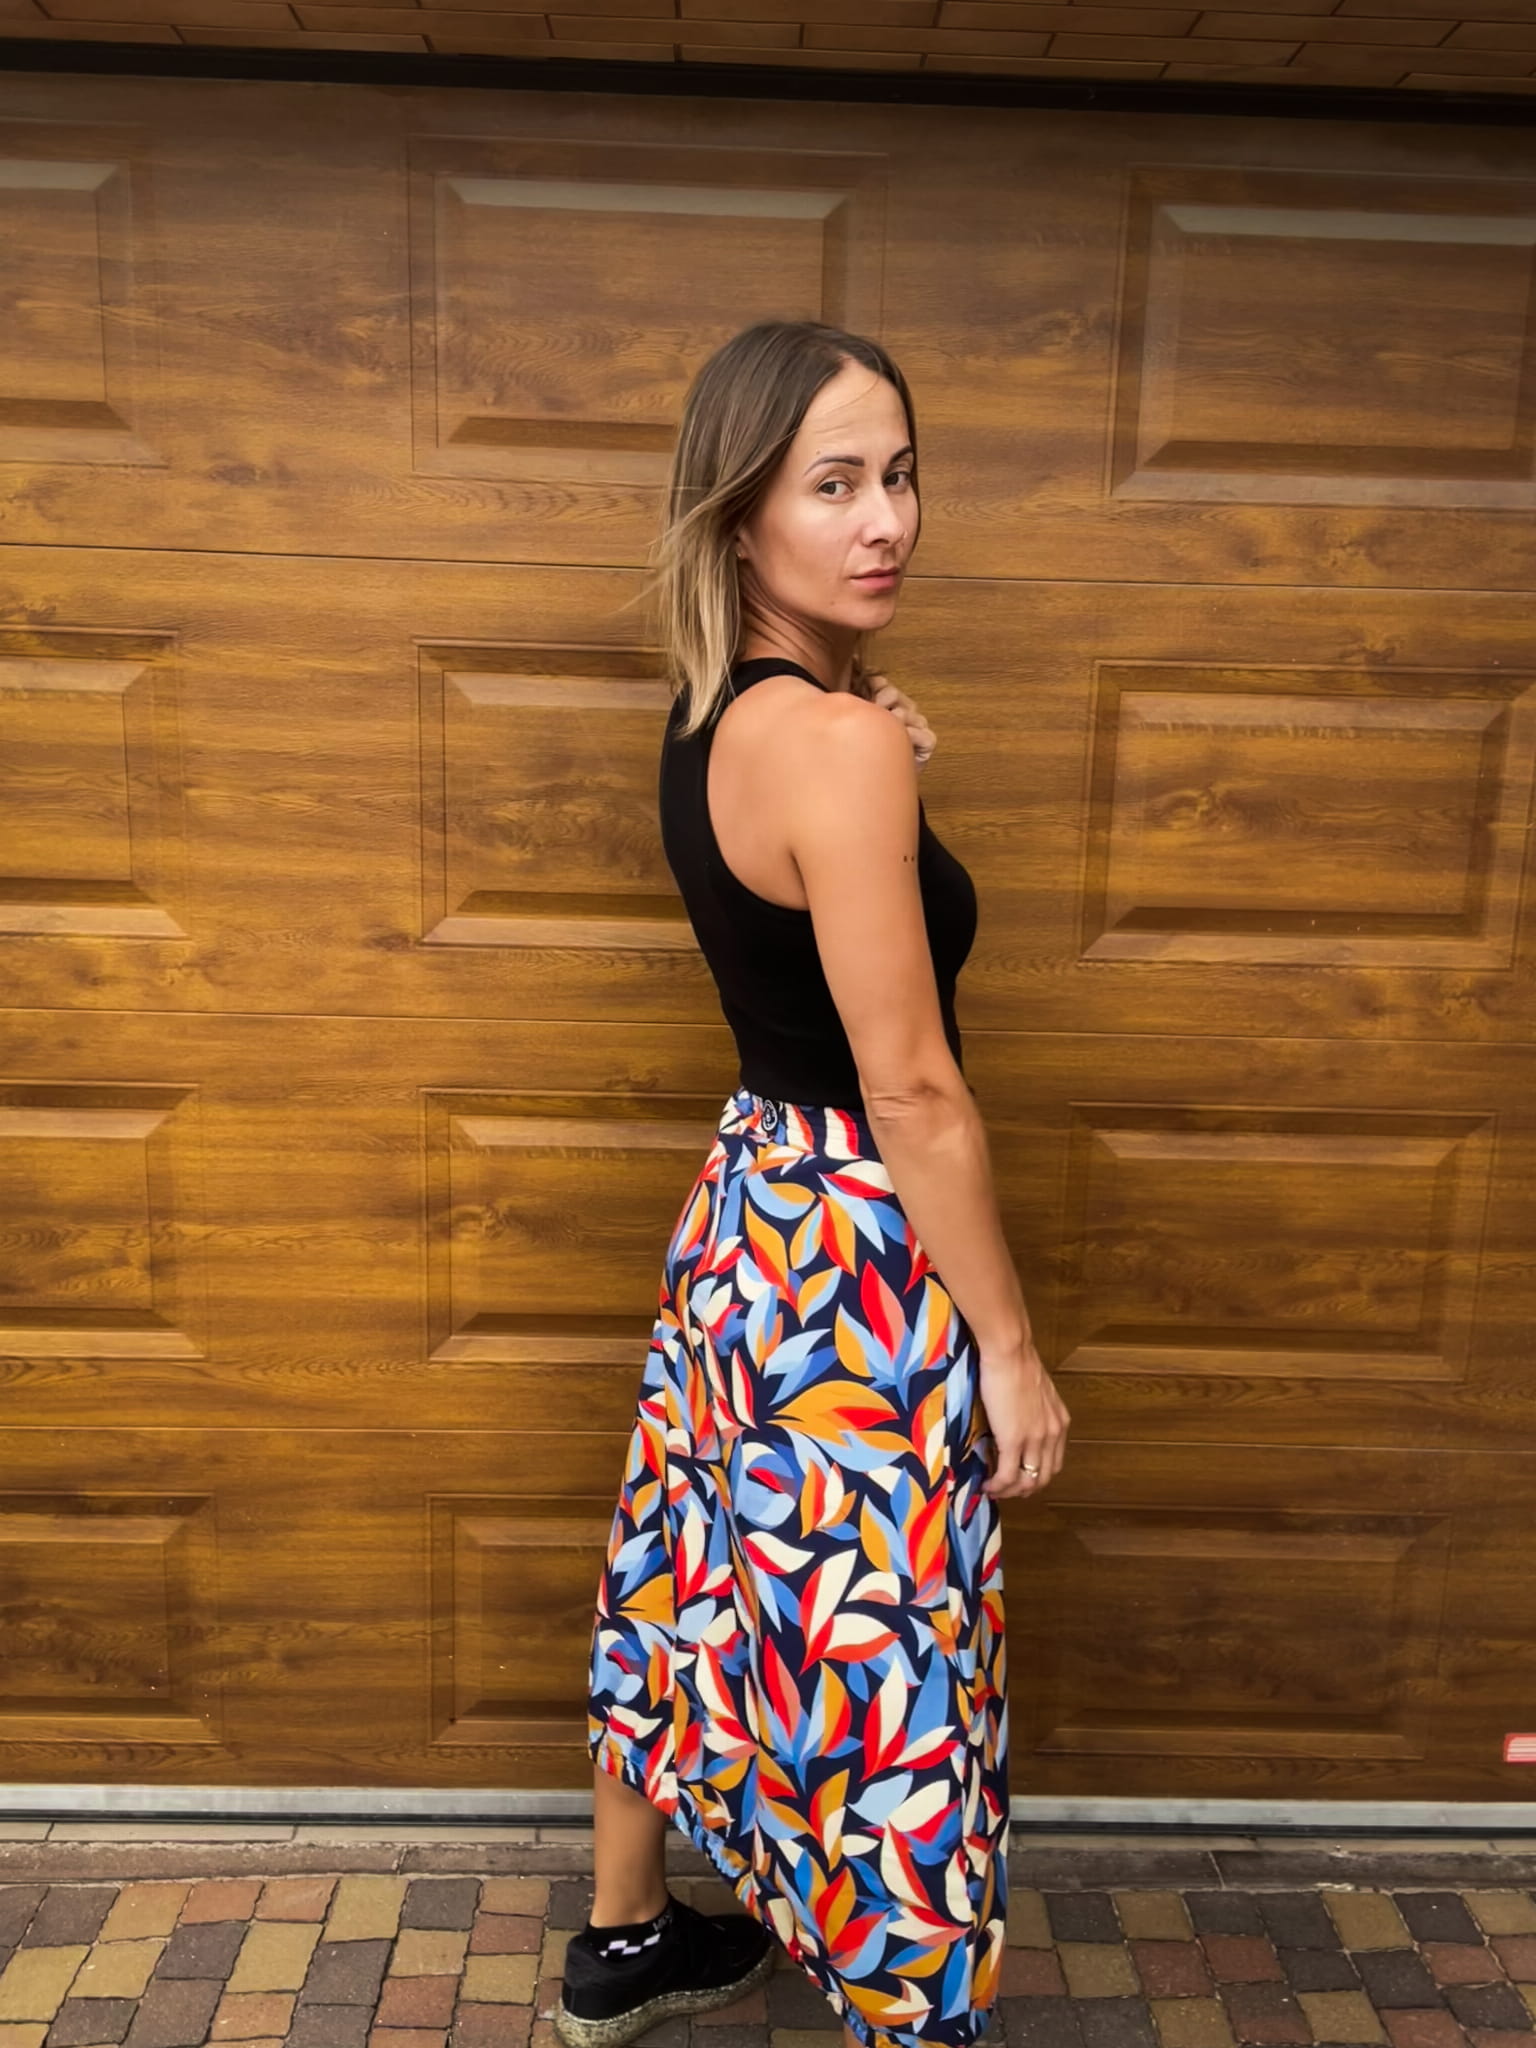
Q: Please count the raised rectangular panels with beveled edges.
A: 12